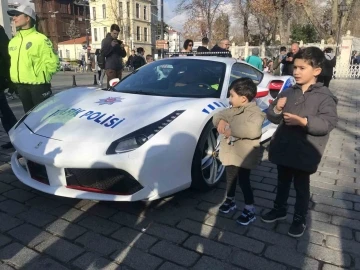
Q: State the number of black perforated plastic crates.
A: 0